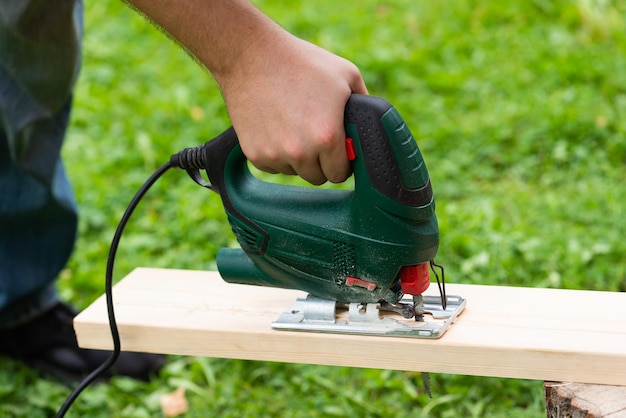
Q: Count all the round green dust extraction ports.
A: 1